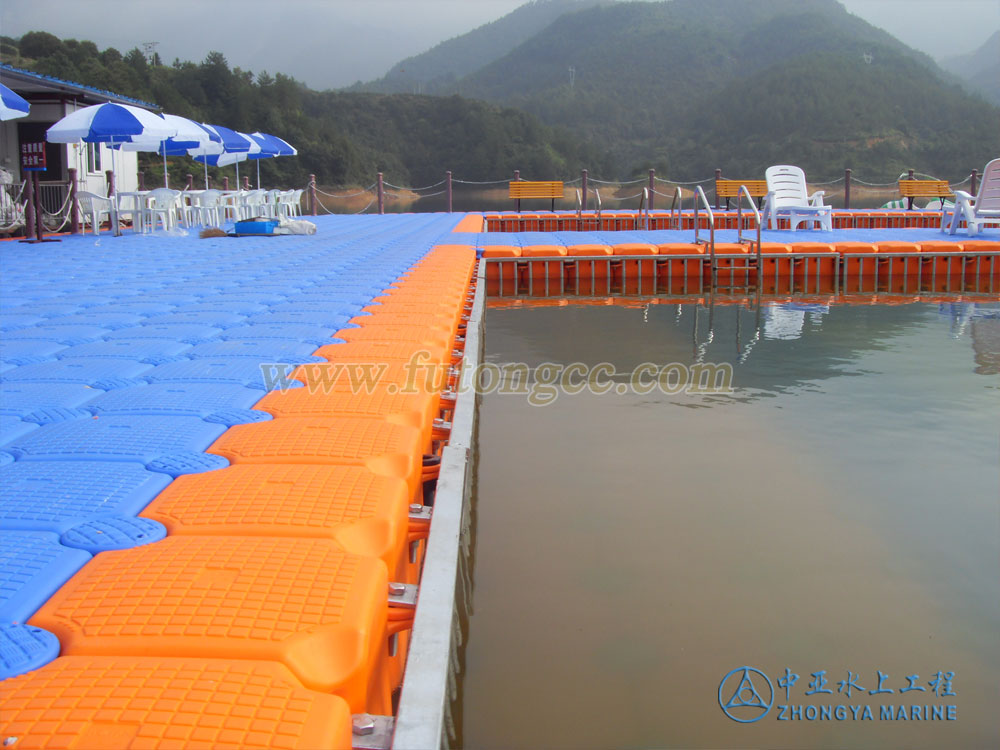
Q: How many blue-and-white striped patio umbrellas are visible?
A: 6